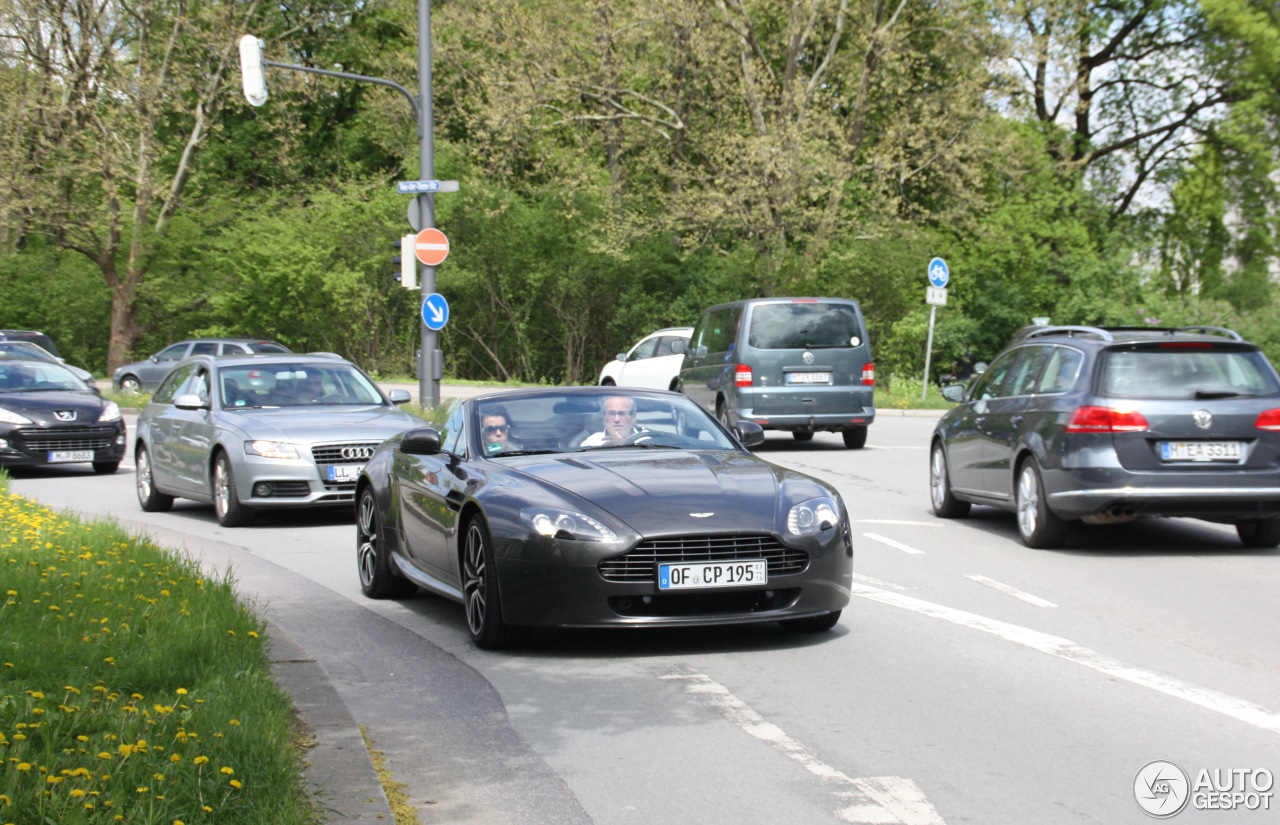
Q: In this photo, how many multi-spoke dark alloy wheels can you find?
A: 2